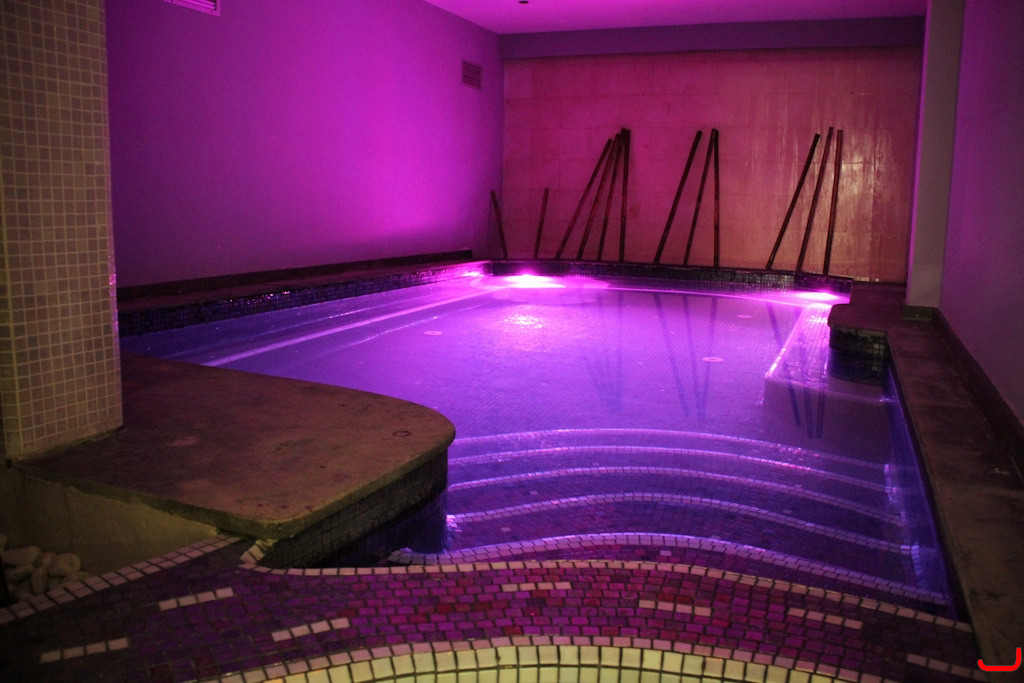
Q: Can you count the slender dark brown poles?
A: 12